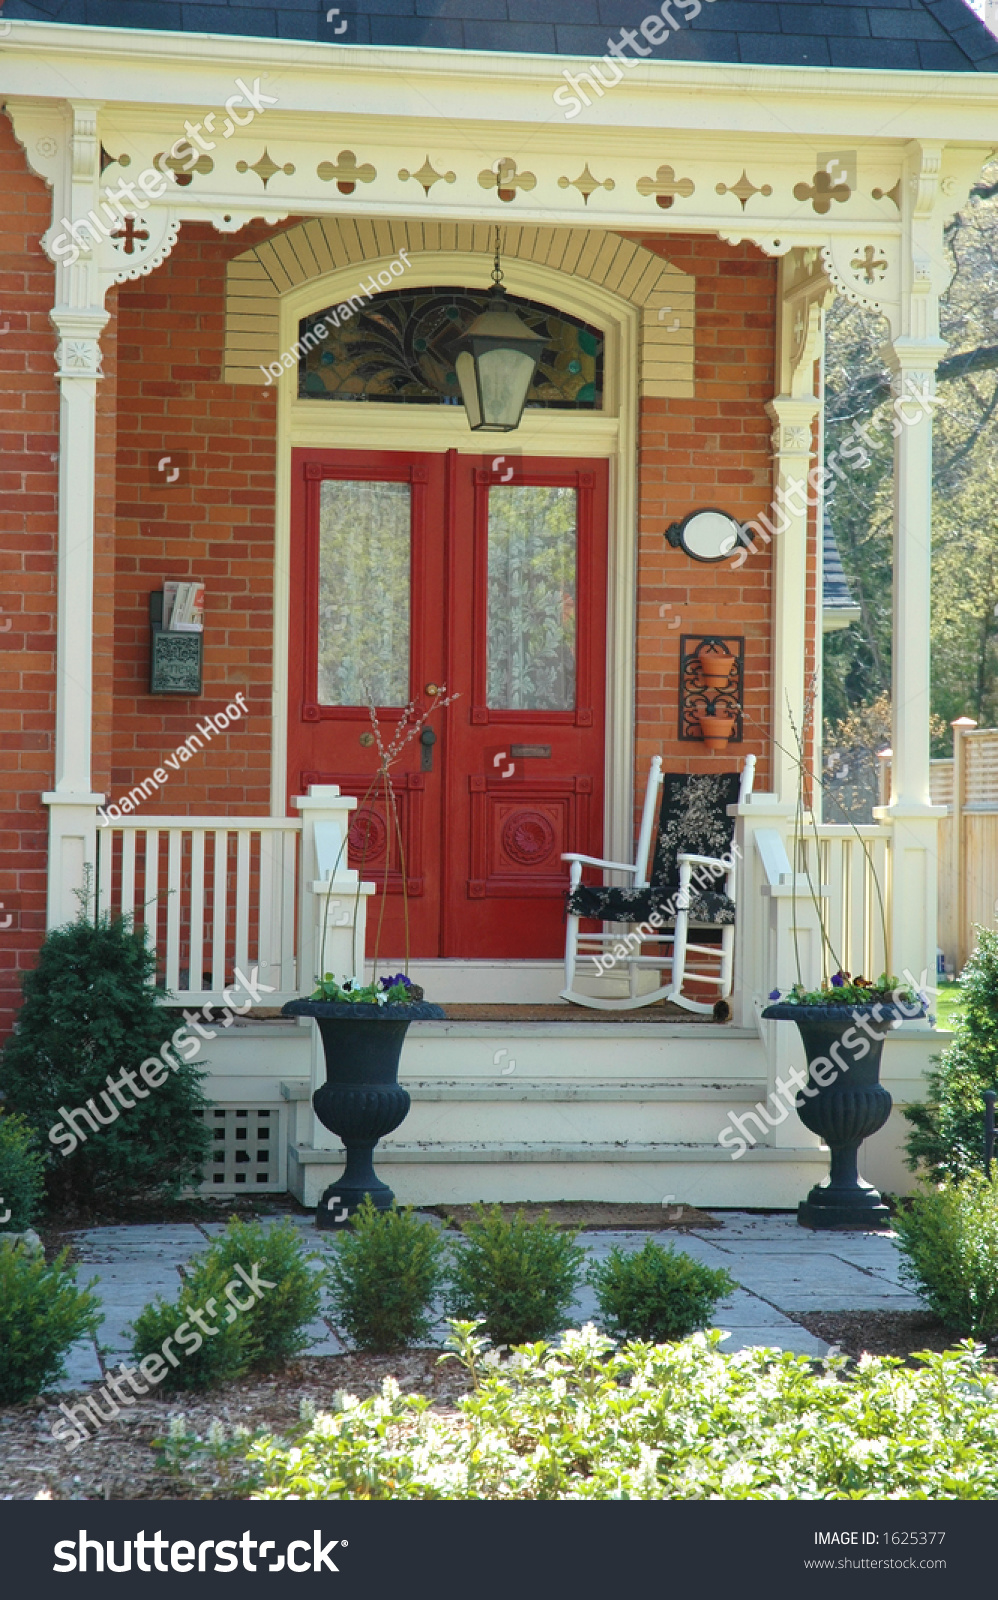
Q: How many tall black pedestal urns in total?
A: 2